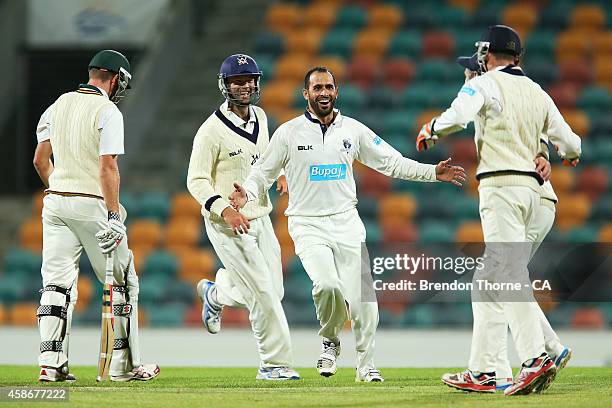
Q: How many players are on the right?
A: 2